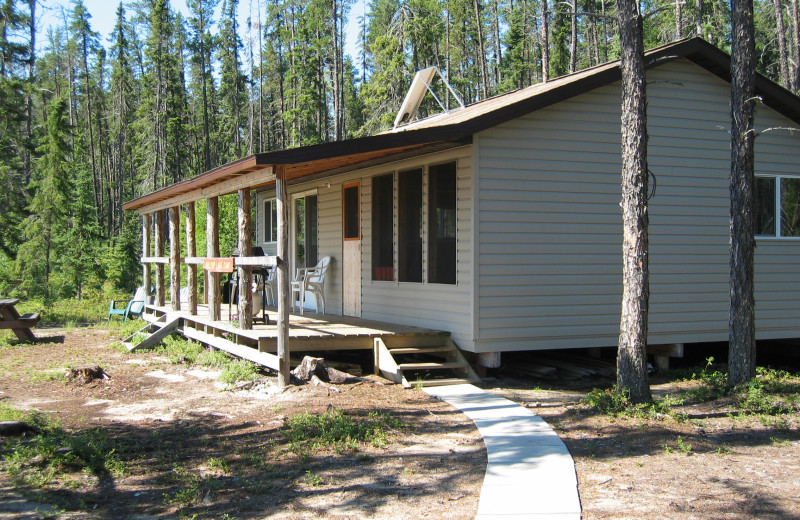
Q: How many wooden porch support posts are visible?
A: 7